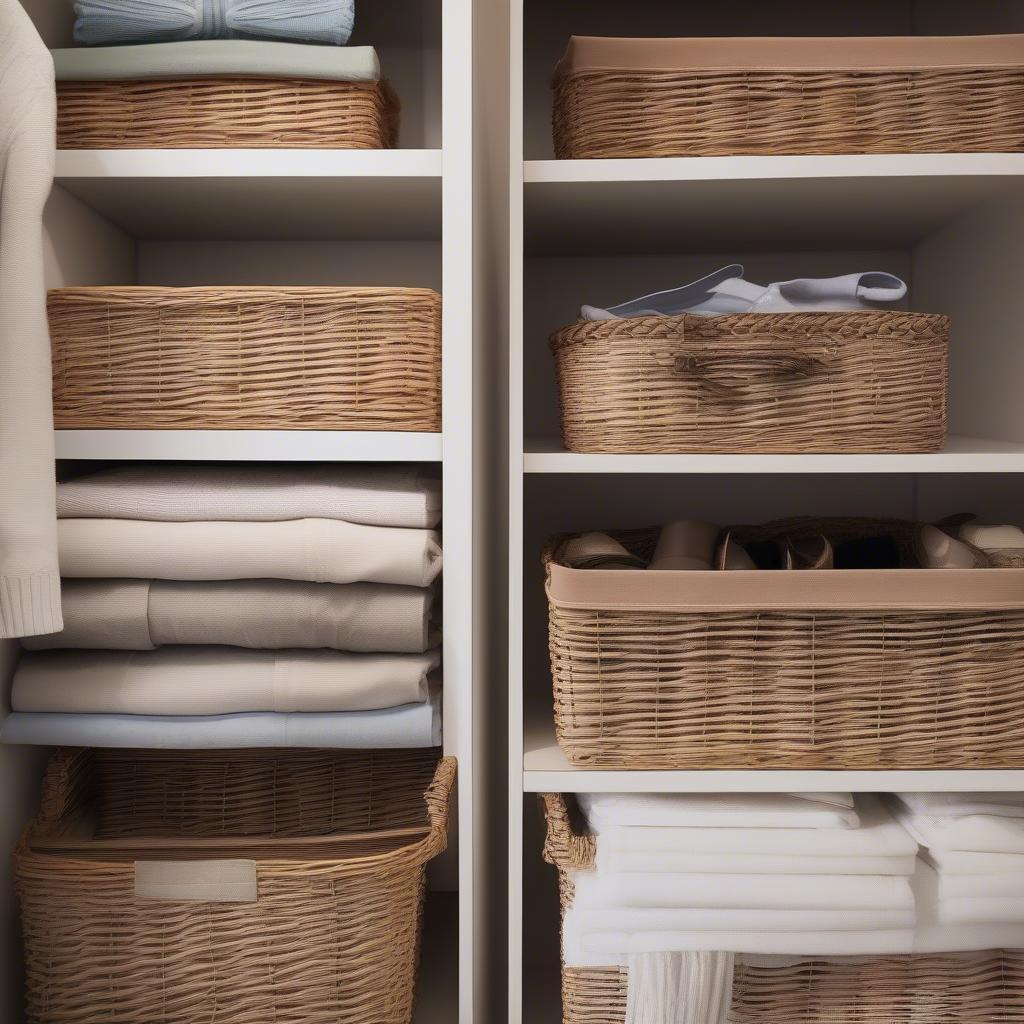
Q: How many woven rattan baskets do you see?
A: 7